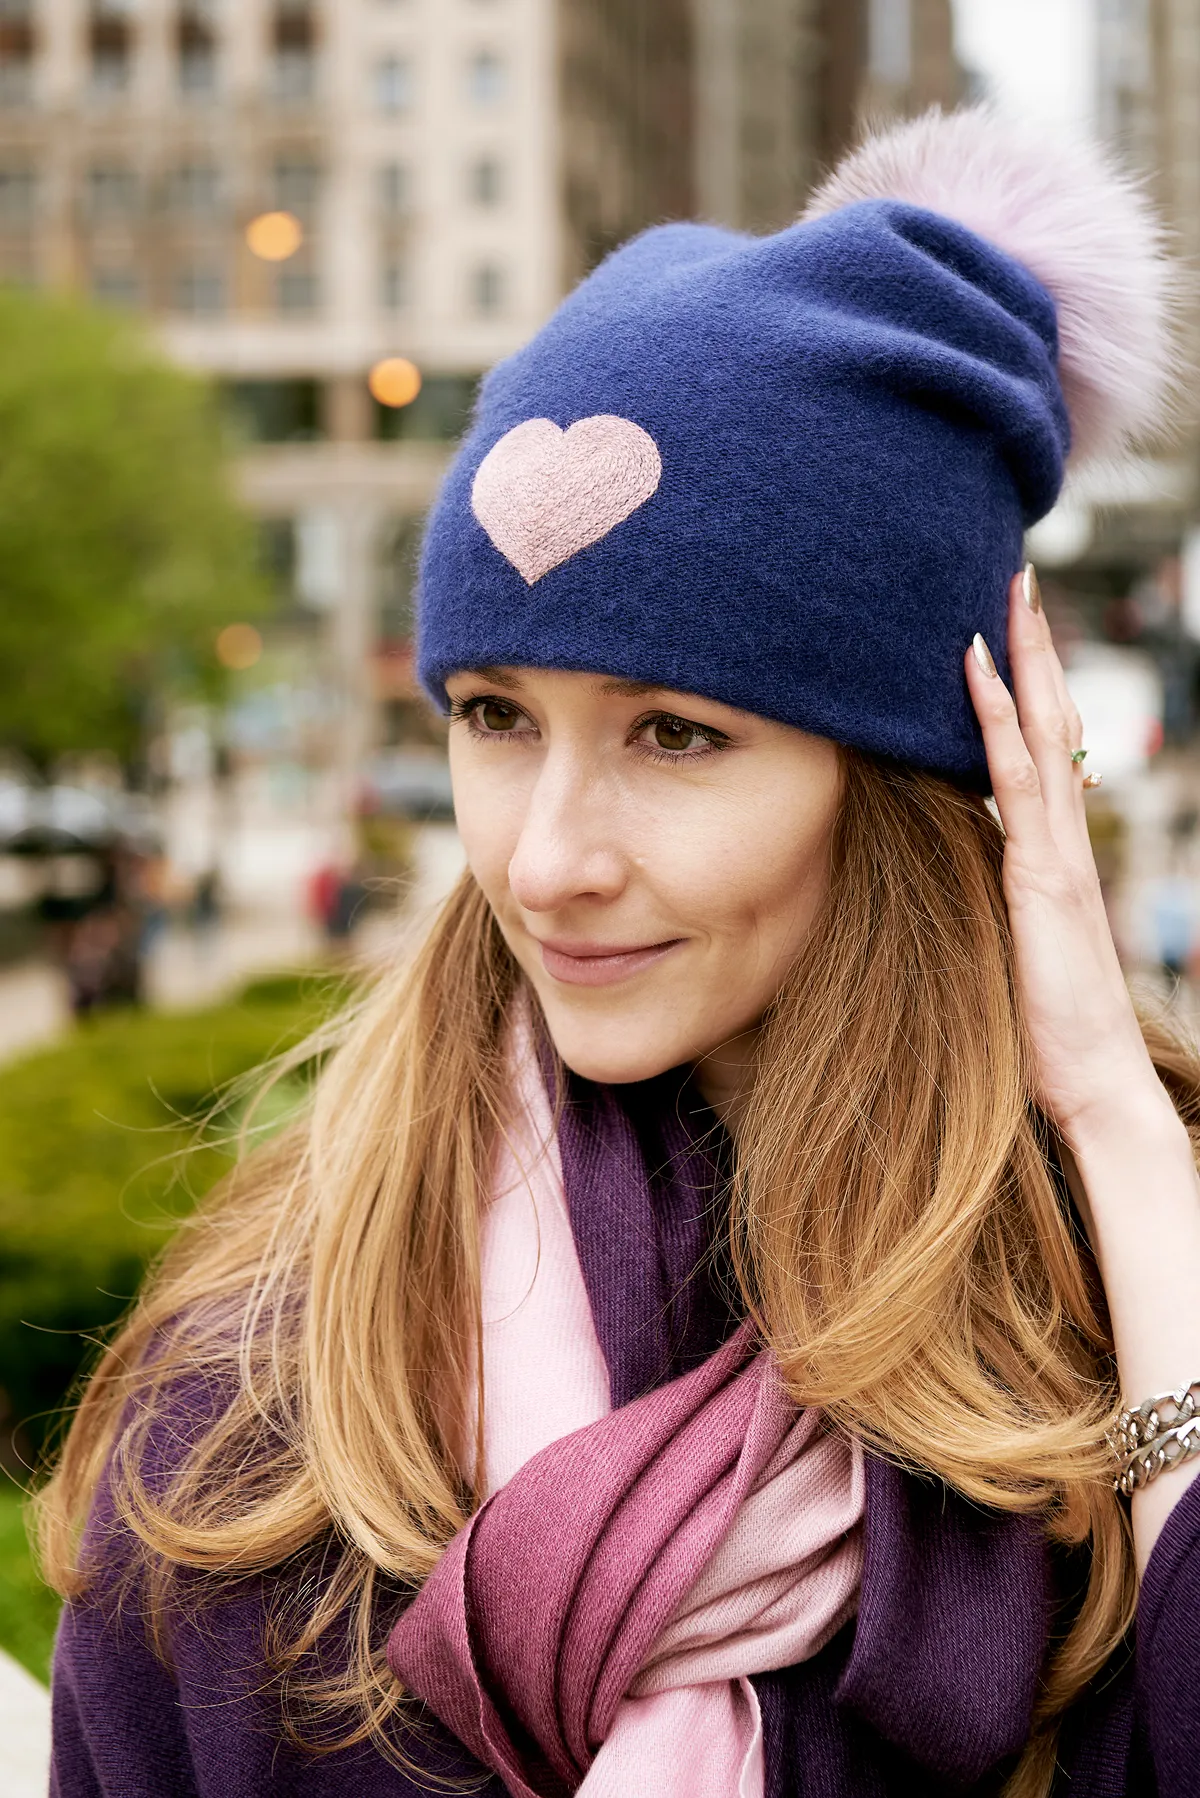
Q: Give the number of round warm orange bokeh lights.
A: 3